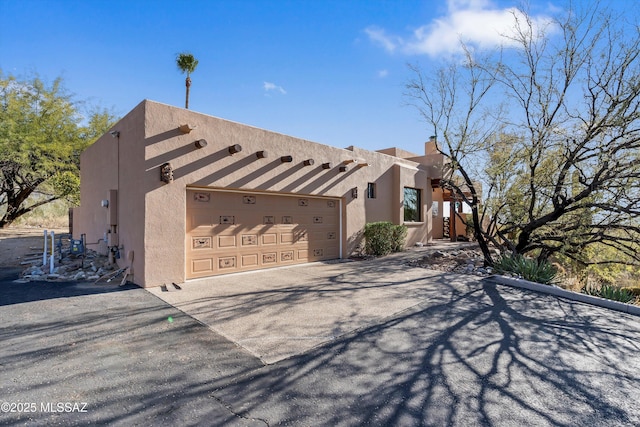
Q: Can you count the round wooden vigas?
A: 7